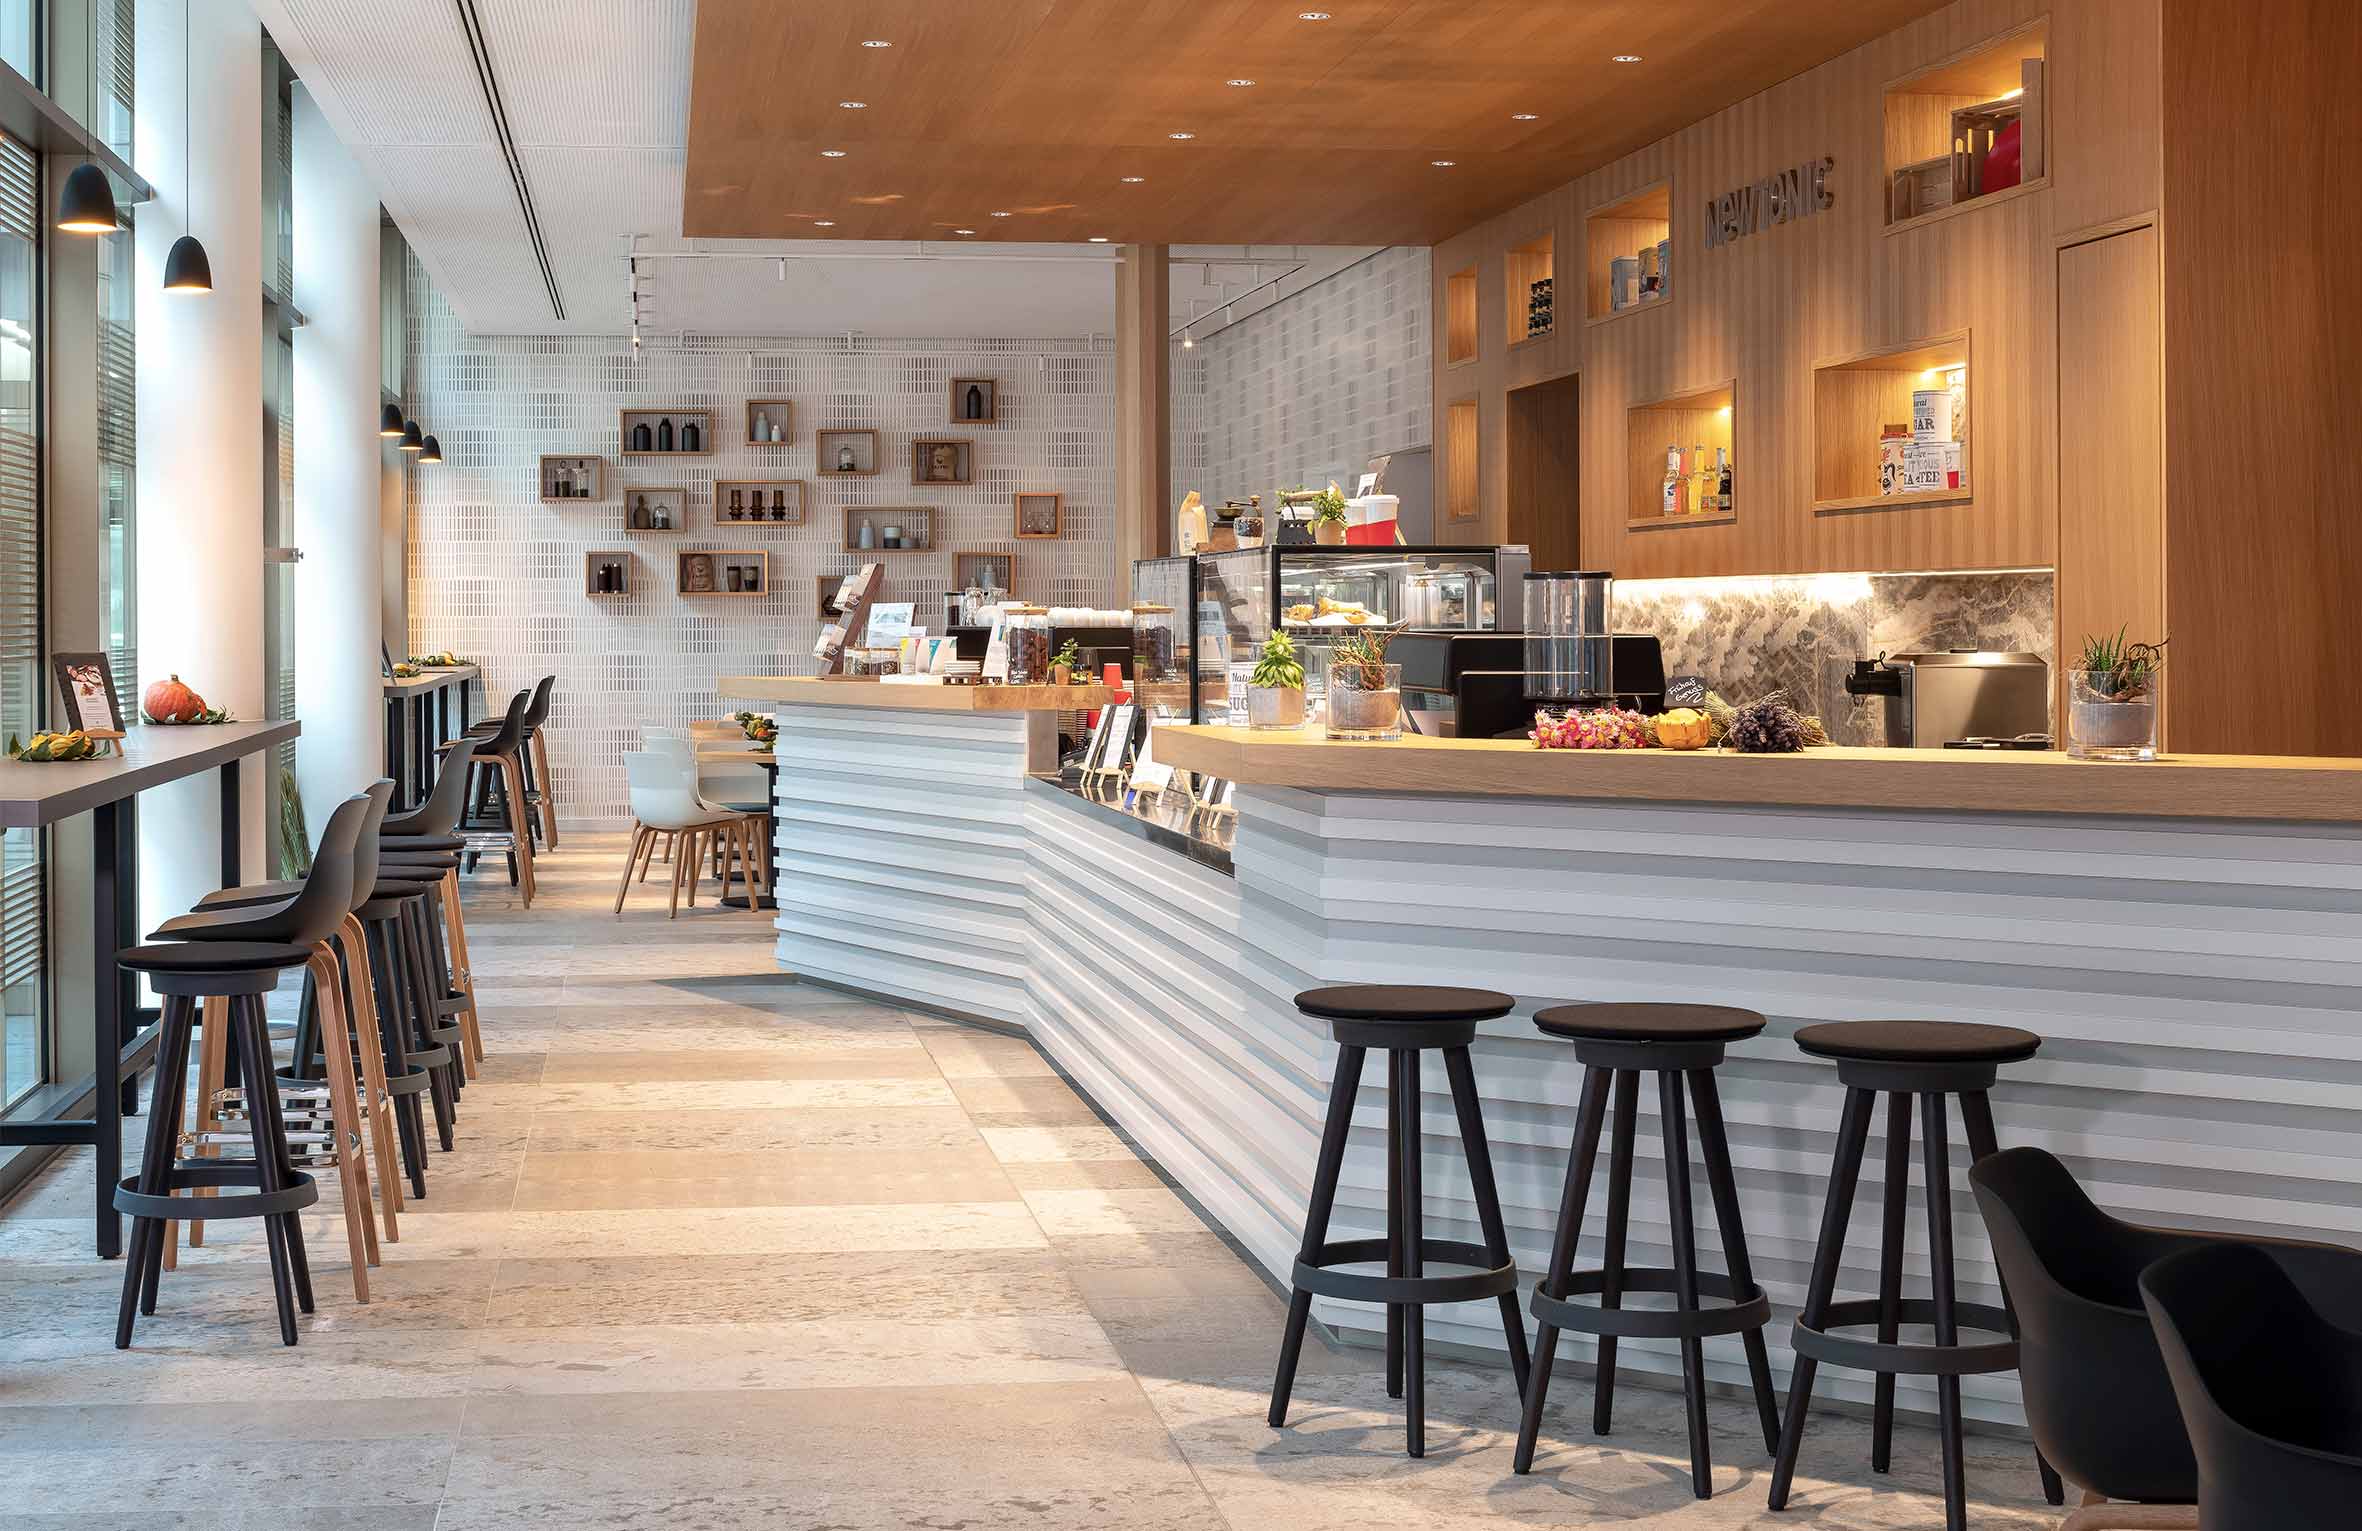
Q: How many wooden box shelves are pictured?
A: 14